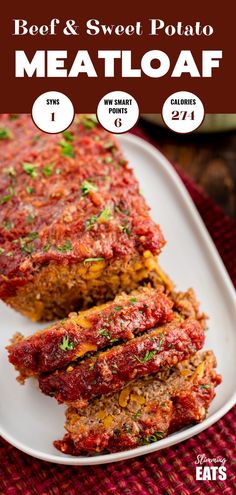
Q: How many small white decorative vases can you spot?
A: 0